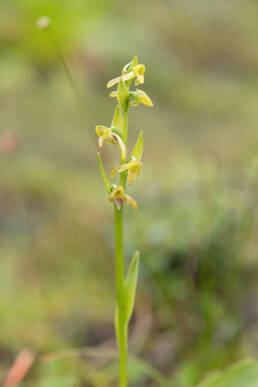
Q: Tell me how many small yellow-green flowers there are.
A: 5